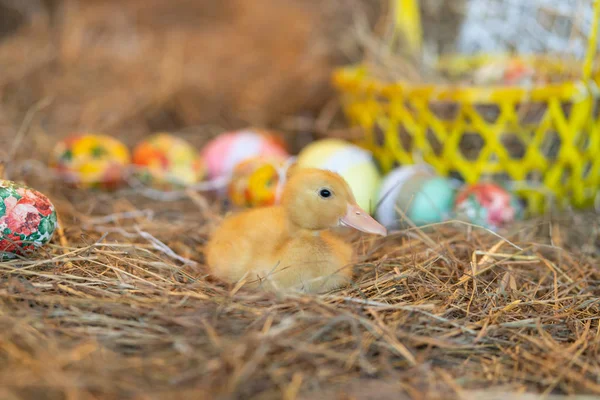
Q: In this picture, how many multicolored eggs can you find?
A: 8